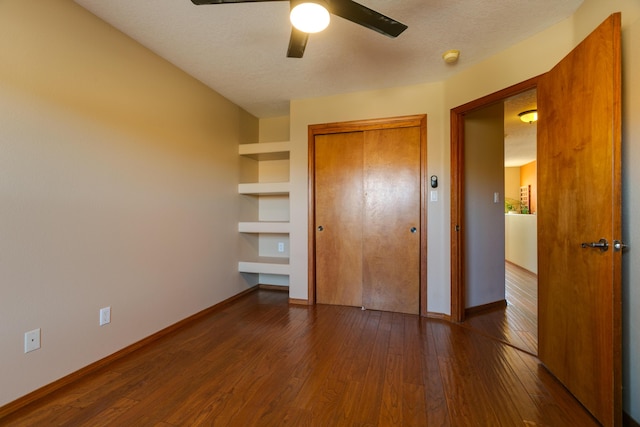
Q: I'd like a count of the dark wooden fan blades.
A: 3